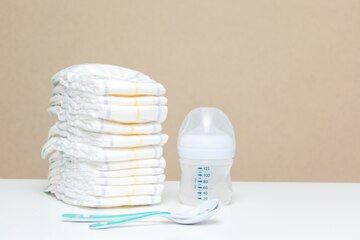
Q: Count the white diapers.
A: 11